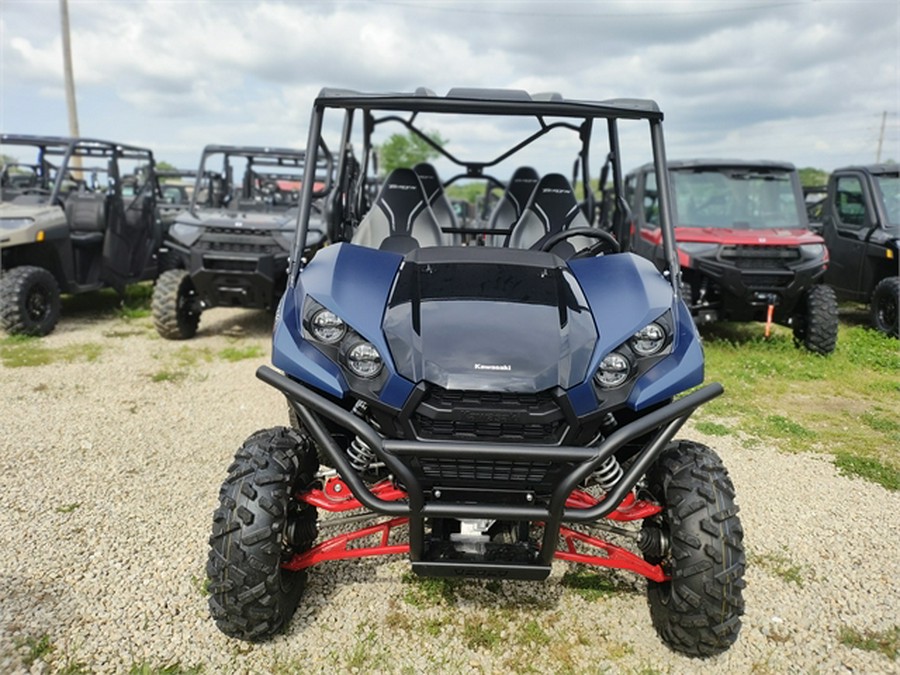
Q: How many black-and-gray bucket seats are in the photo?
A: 4